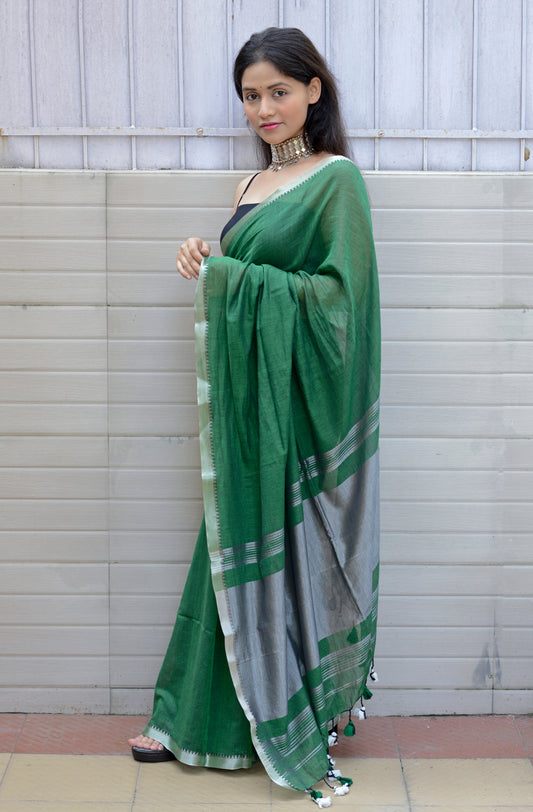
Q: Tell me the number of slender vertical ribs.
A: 11